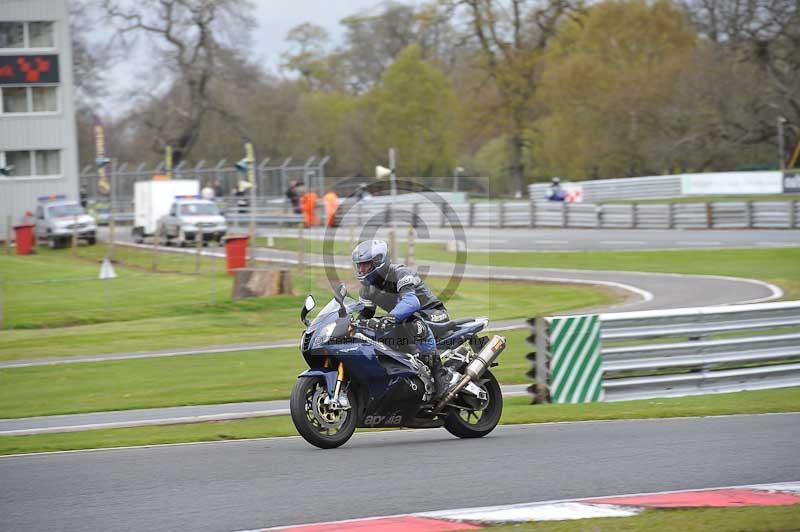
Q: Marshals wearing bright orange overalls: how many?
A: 2